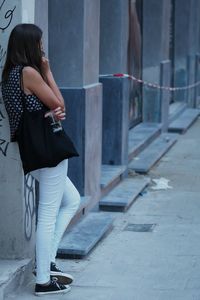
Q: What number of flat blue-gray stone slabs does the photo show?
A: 4